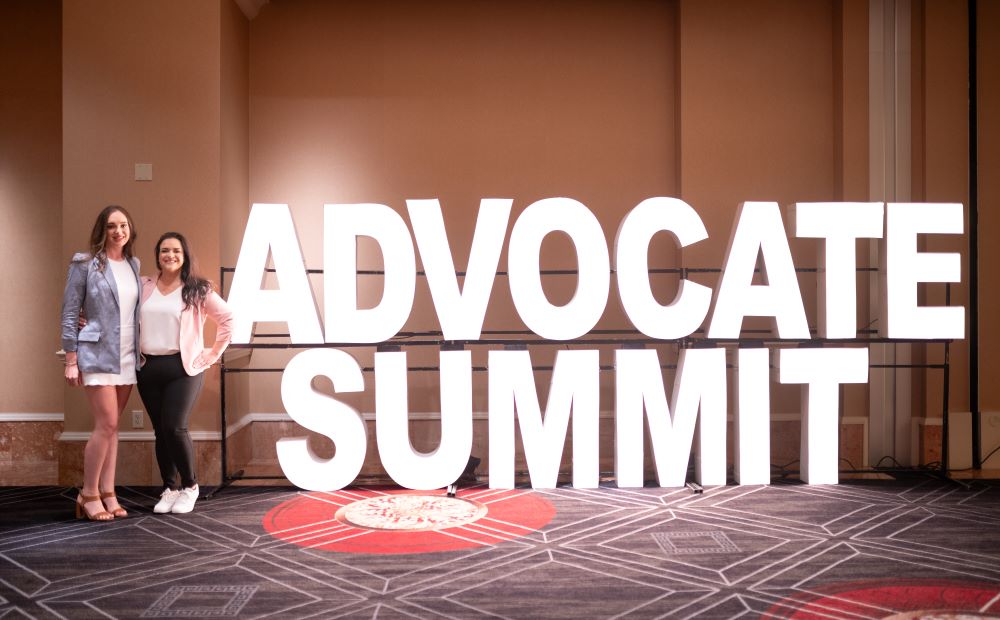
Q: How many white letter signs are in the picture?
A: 14